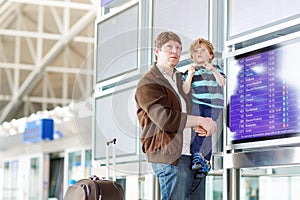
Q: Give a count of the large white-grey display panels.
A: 4